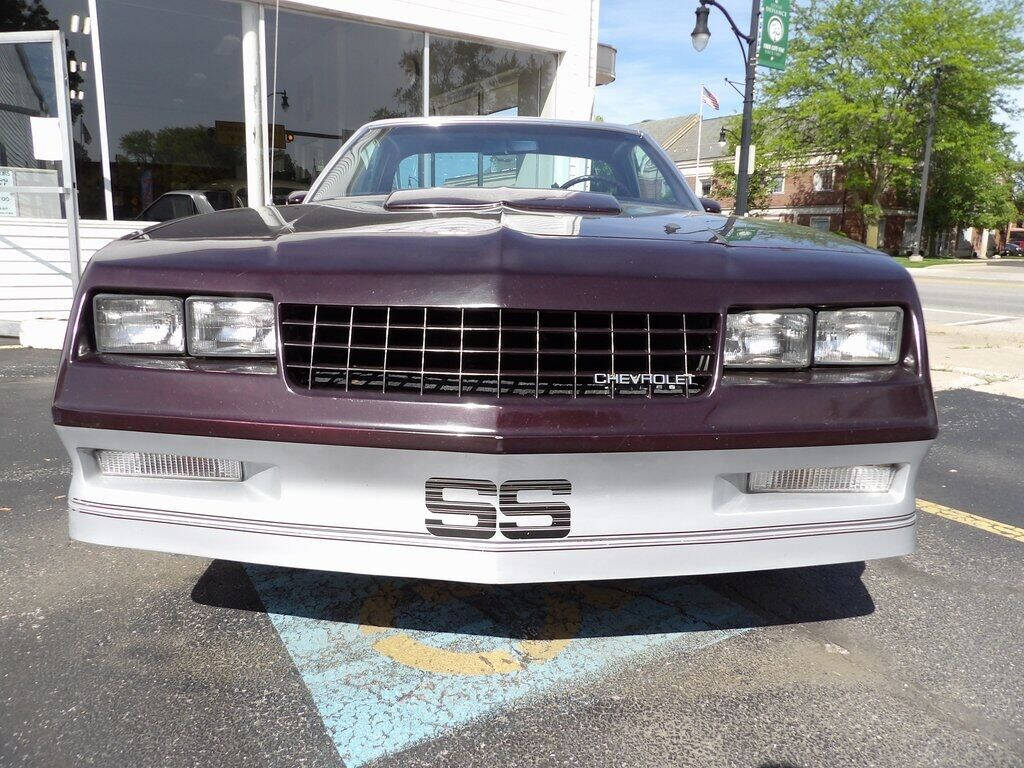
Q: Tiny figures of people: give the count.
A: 0